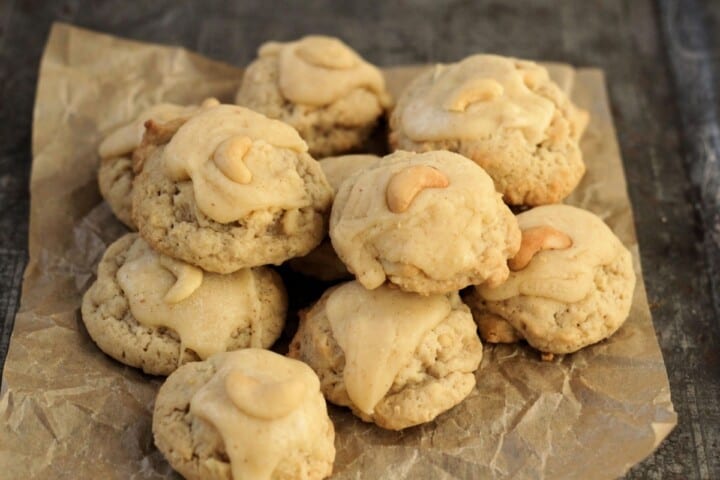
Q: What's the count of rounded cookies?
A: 10